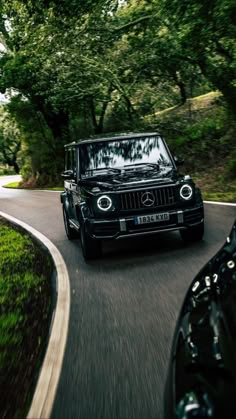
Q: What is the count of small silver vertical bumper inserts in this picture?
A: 2